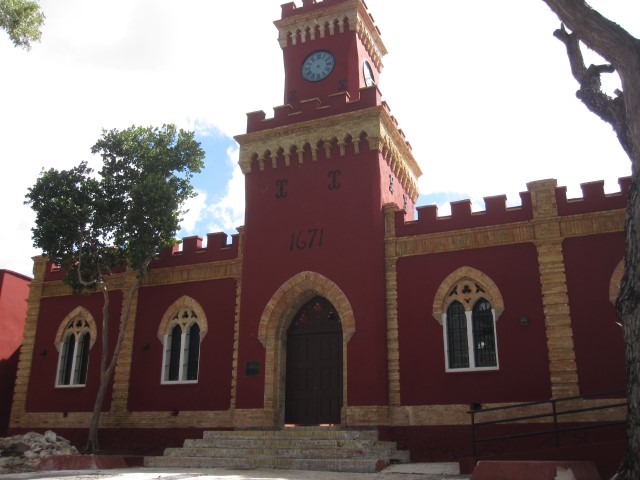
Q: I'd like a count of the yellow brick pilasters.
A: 5